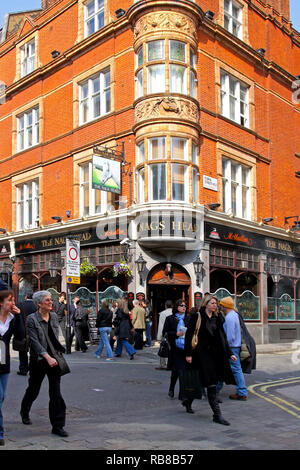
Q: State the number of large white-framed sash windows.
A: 9